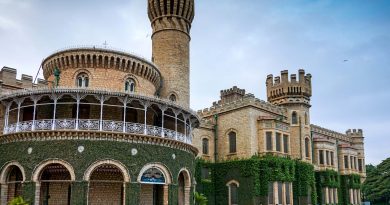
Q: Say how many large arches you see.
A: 5